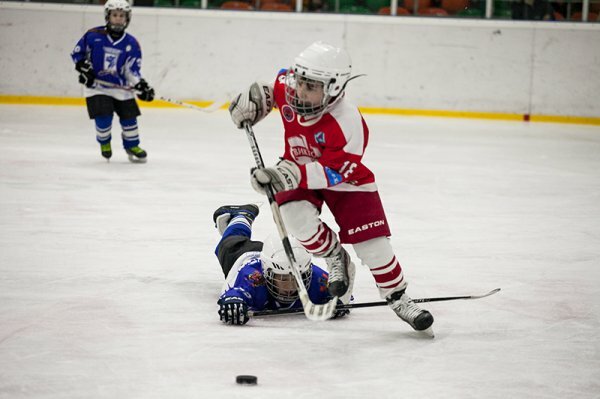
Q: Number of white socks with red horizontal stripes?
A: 2